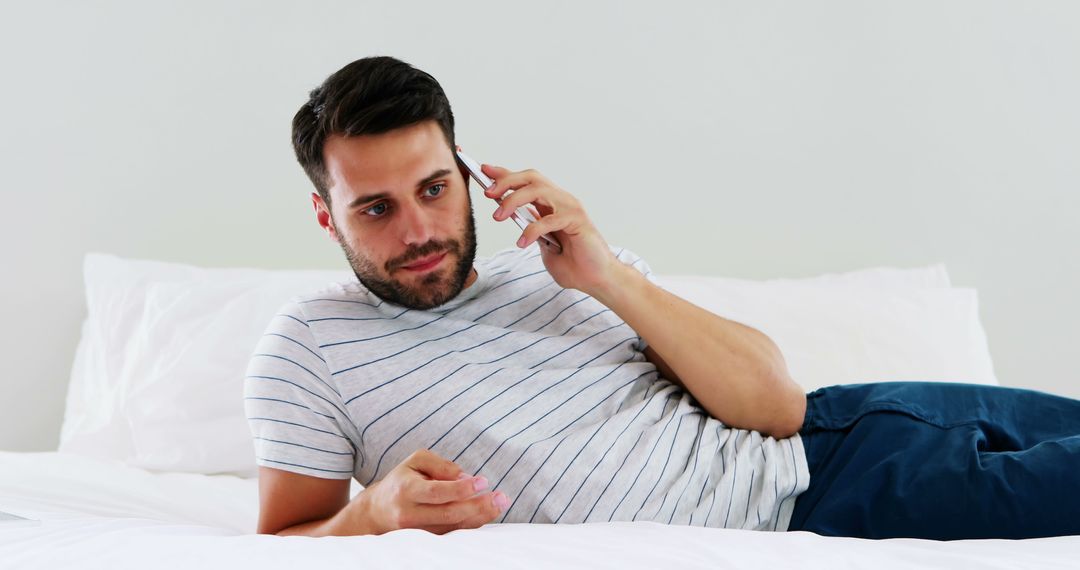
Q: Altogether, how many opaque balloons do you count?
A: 0